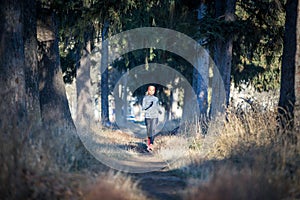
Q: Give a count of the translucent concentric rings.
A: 2